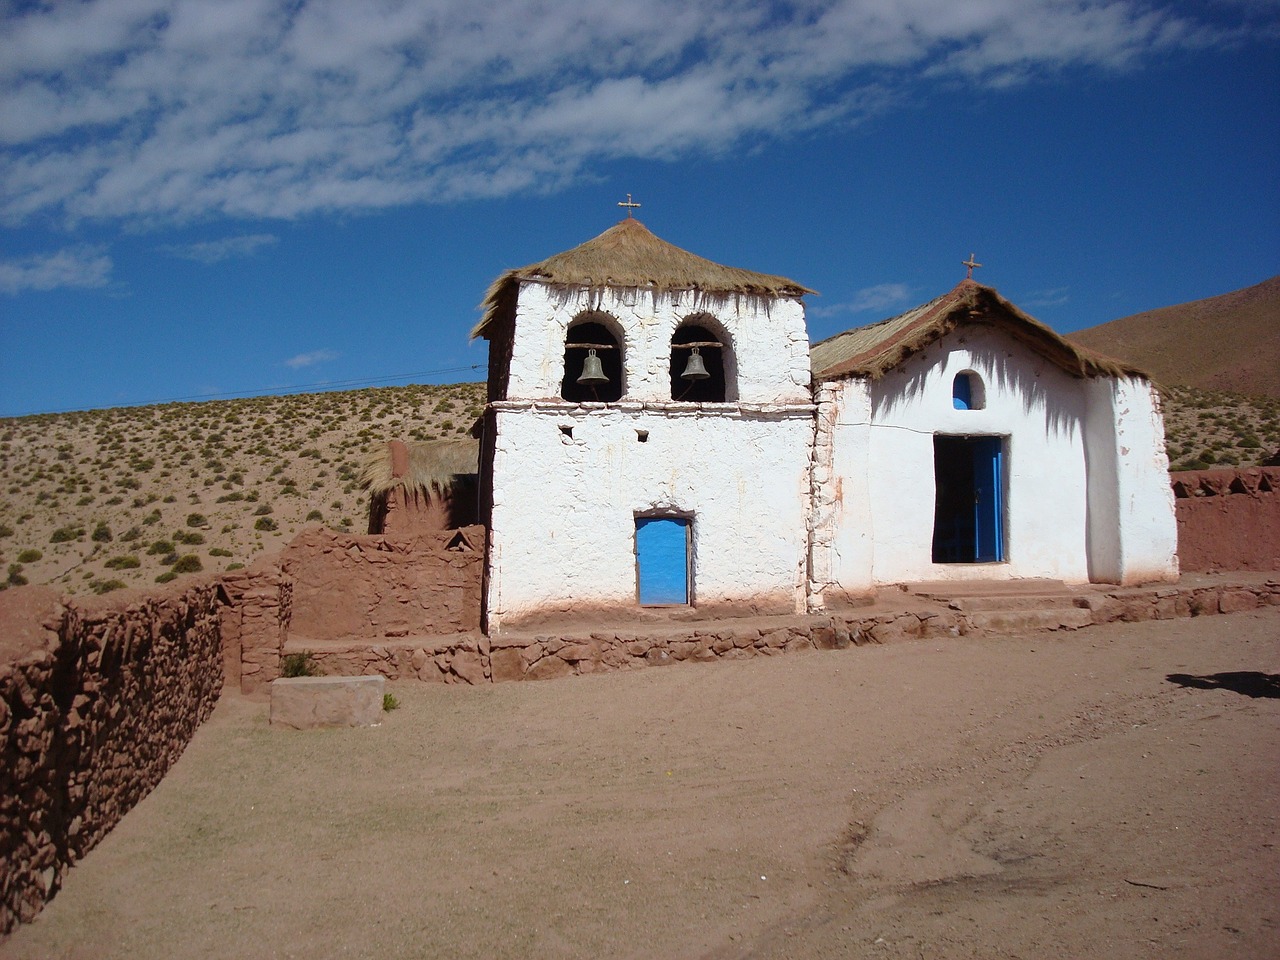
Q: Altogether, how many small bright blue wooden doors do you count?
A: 1